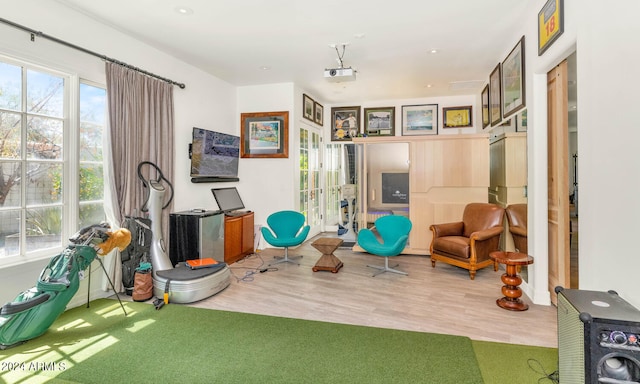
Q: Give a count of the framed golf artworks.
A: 11